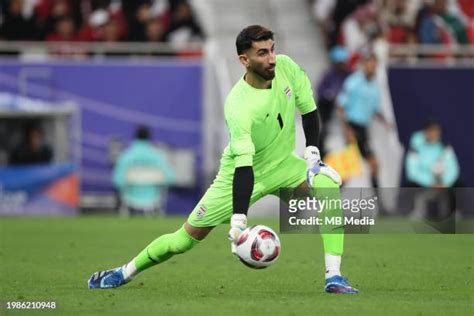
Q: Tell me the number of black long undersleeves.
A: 2